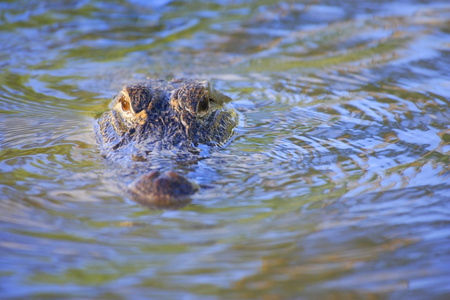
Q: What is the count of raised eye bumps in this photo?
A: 2